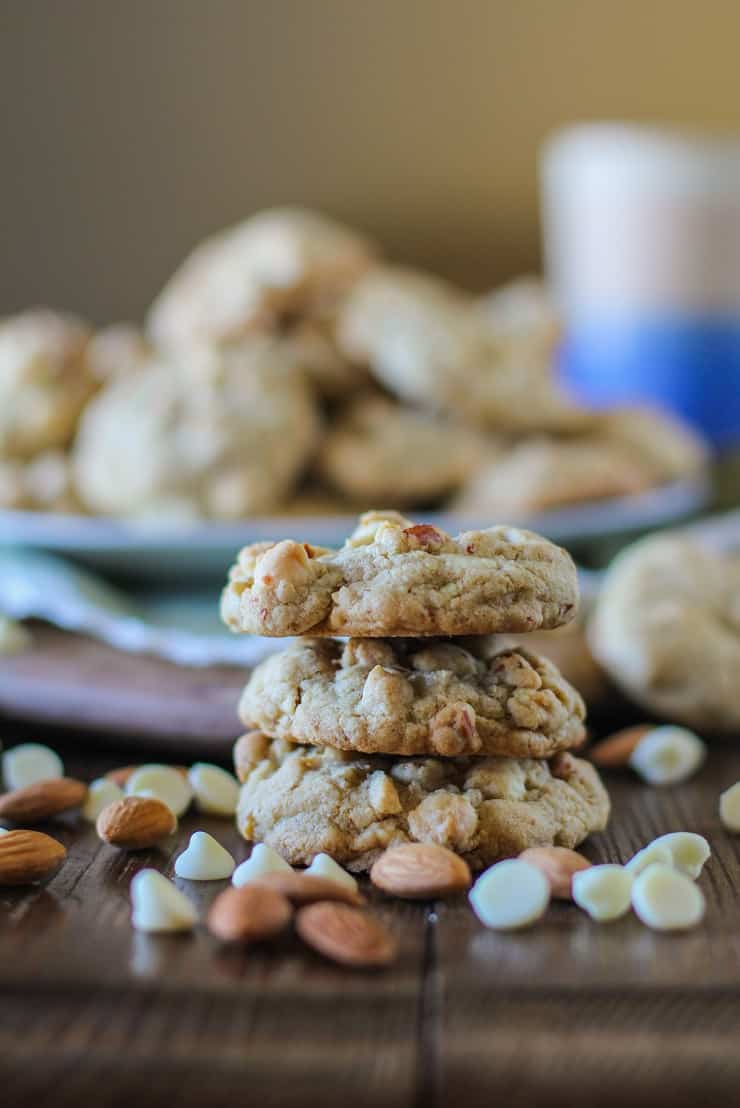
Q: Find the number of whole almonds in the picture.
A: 10